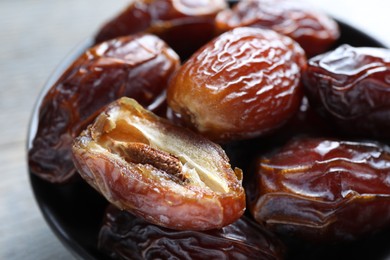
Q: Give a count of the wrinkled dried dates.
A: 8